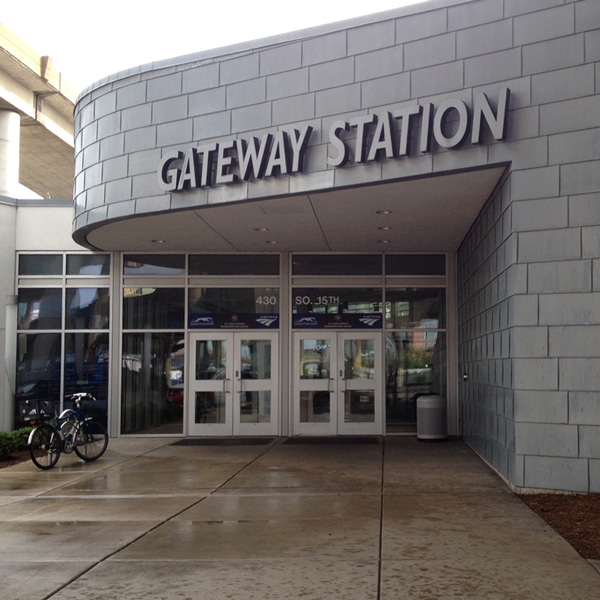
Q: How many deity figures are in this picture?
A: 0